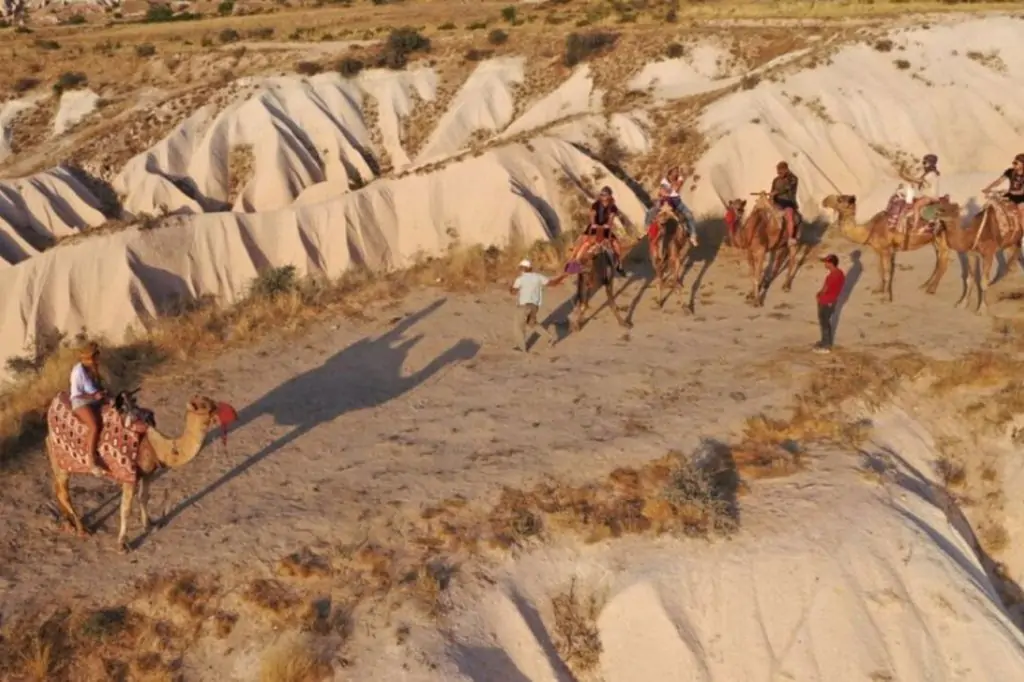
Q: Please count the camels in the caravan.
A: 6